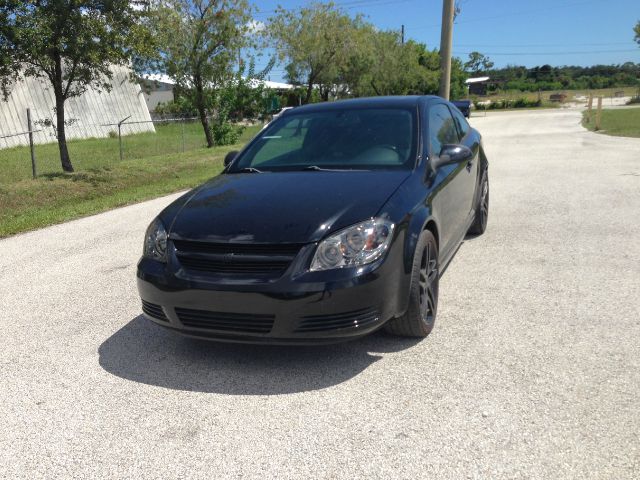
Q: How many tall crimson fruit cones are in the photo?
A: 0